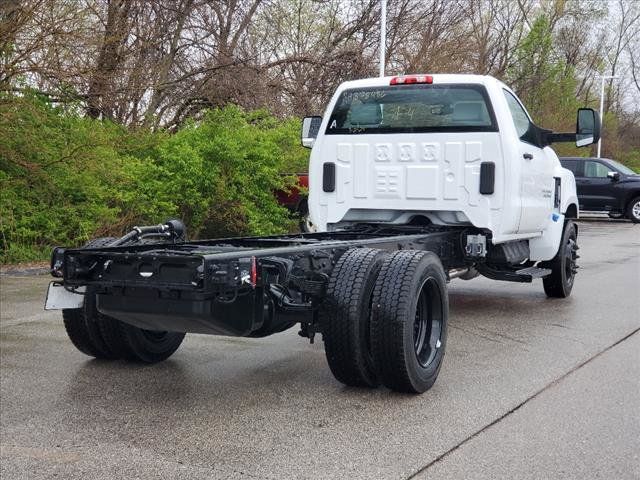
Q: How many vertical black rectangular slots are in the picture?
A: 2